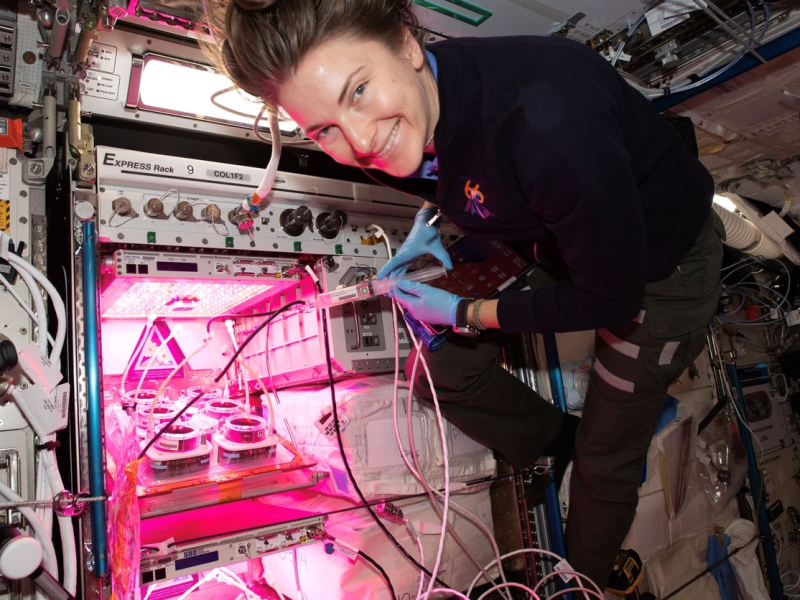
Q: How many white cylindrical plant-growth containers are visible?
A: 6